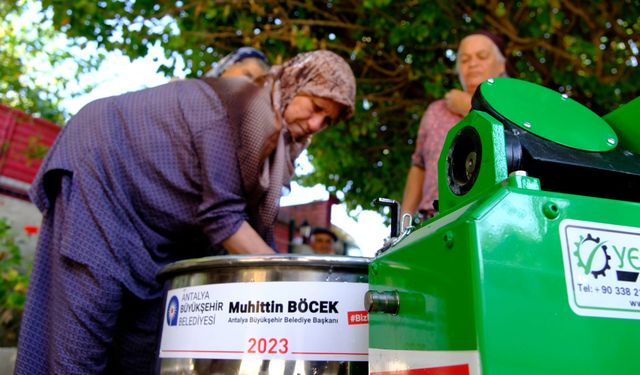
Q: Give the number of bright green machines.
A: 1